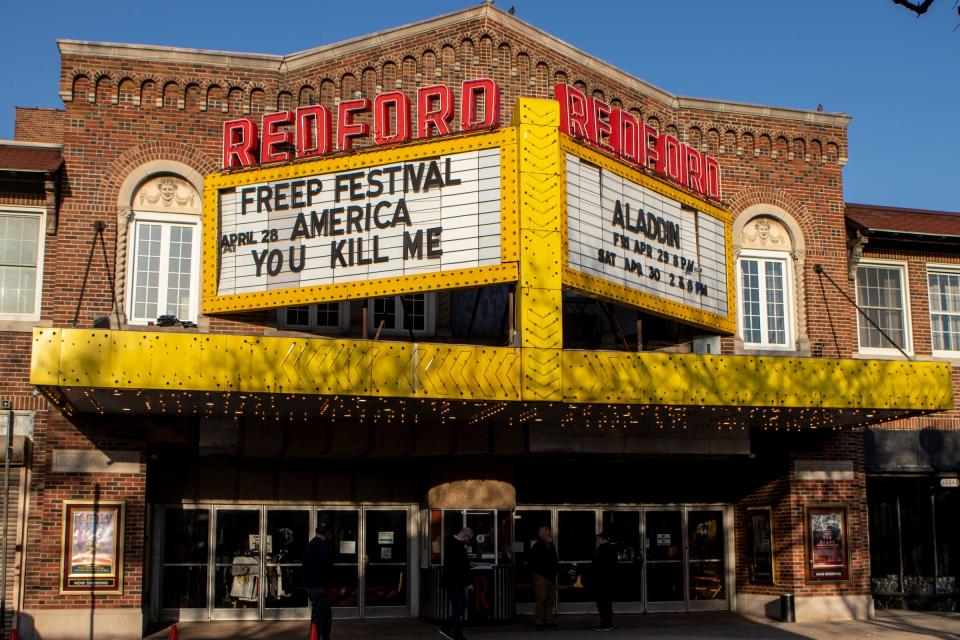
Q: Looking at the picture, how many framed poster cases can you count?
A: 3